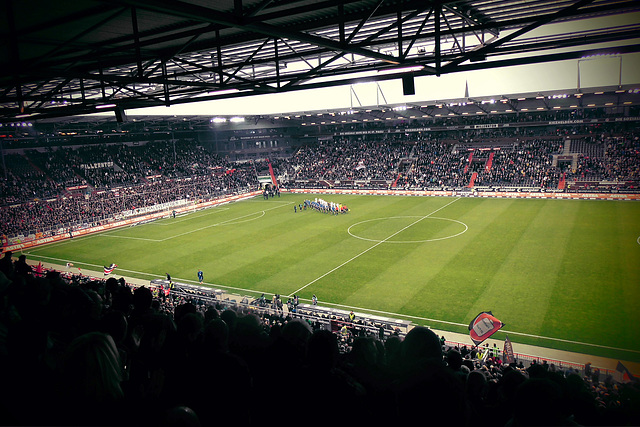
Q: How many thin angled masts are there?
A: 2